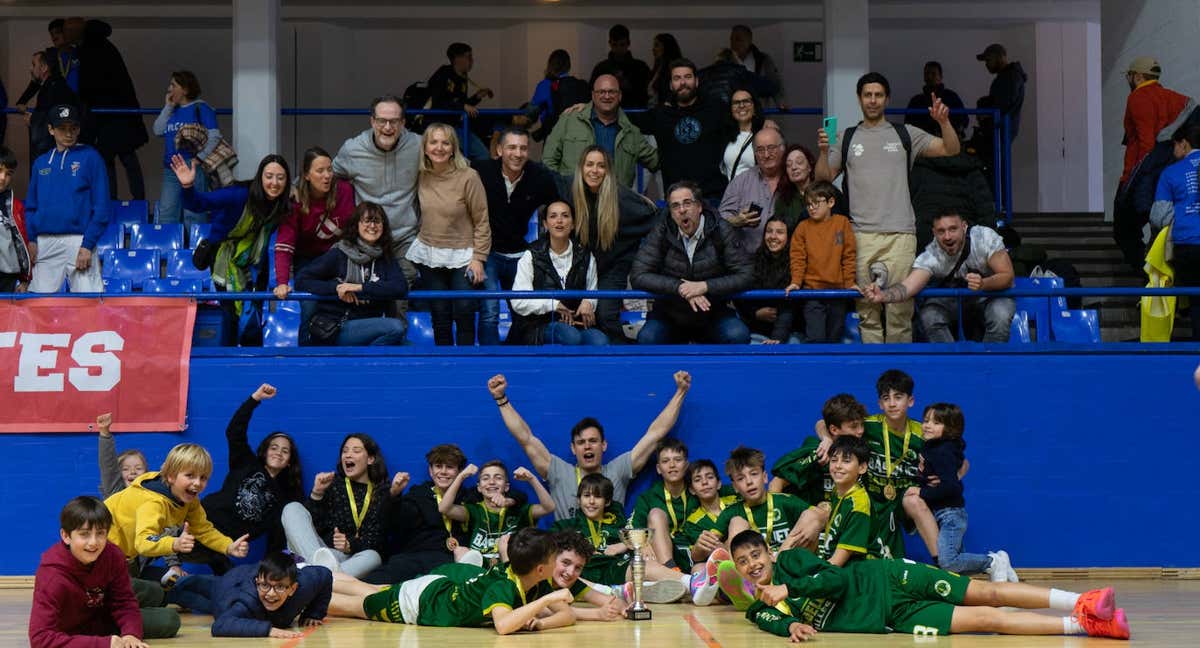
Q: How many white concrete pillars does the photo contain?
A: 2